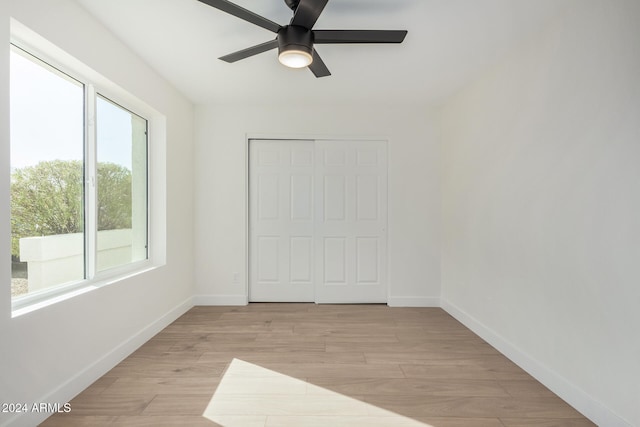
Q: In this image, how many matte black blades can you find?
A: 5